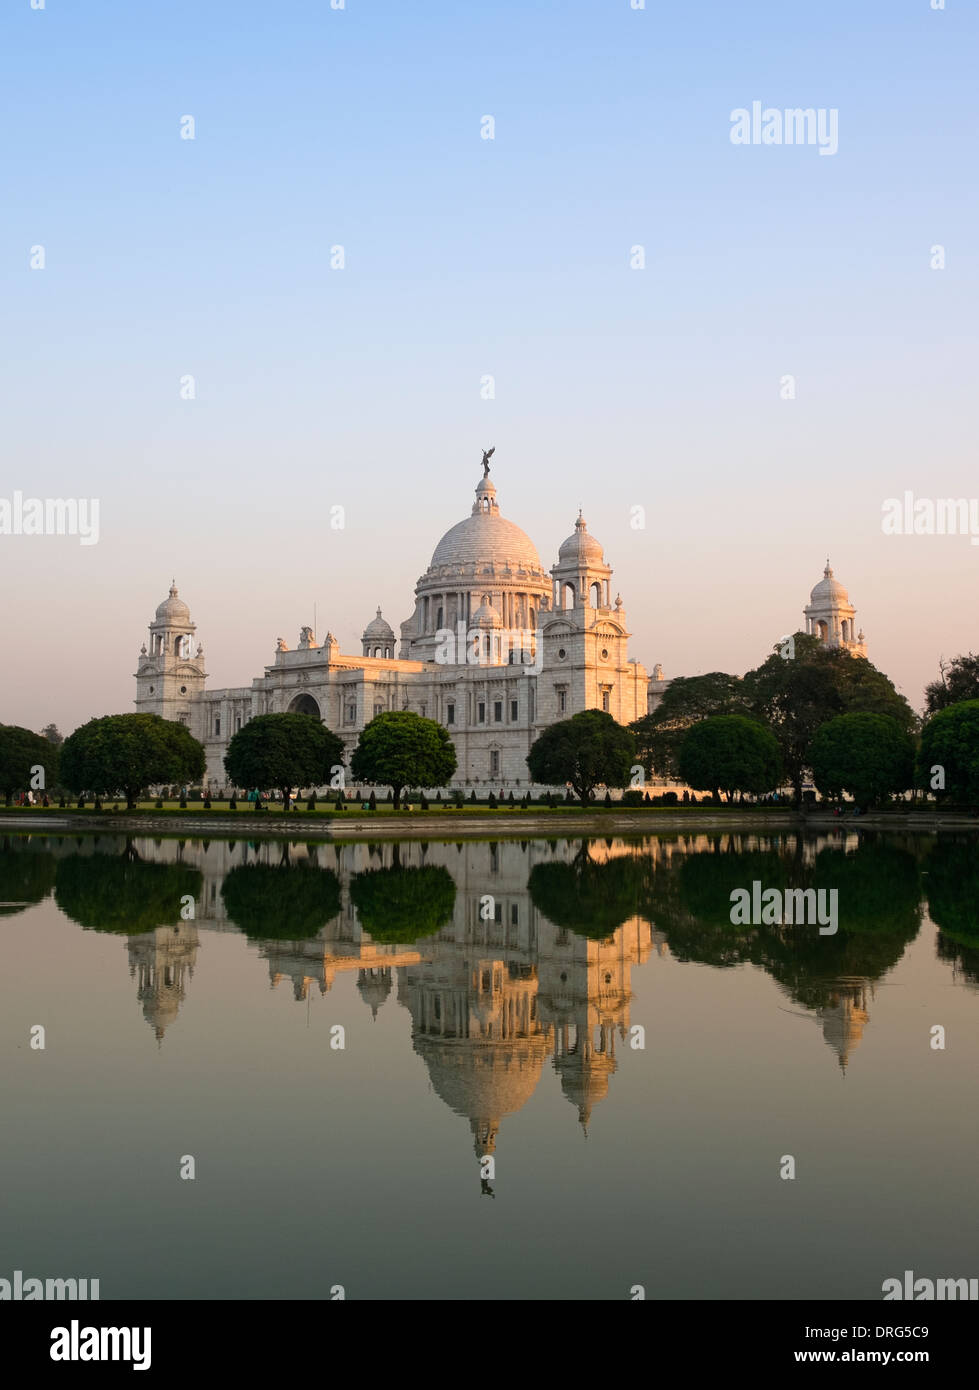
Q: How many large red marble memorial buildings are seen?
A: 0